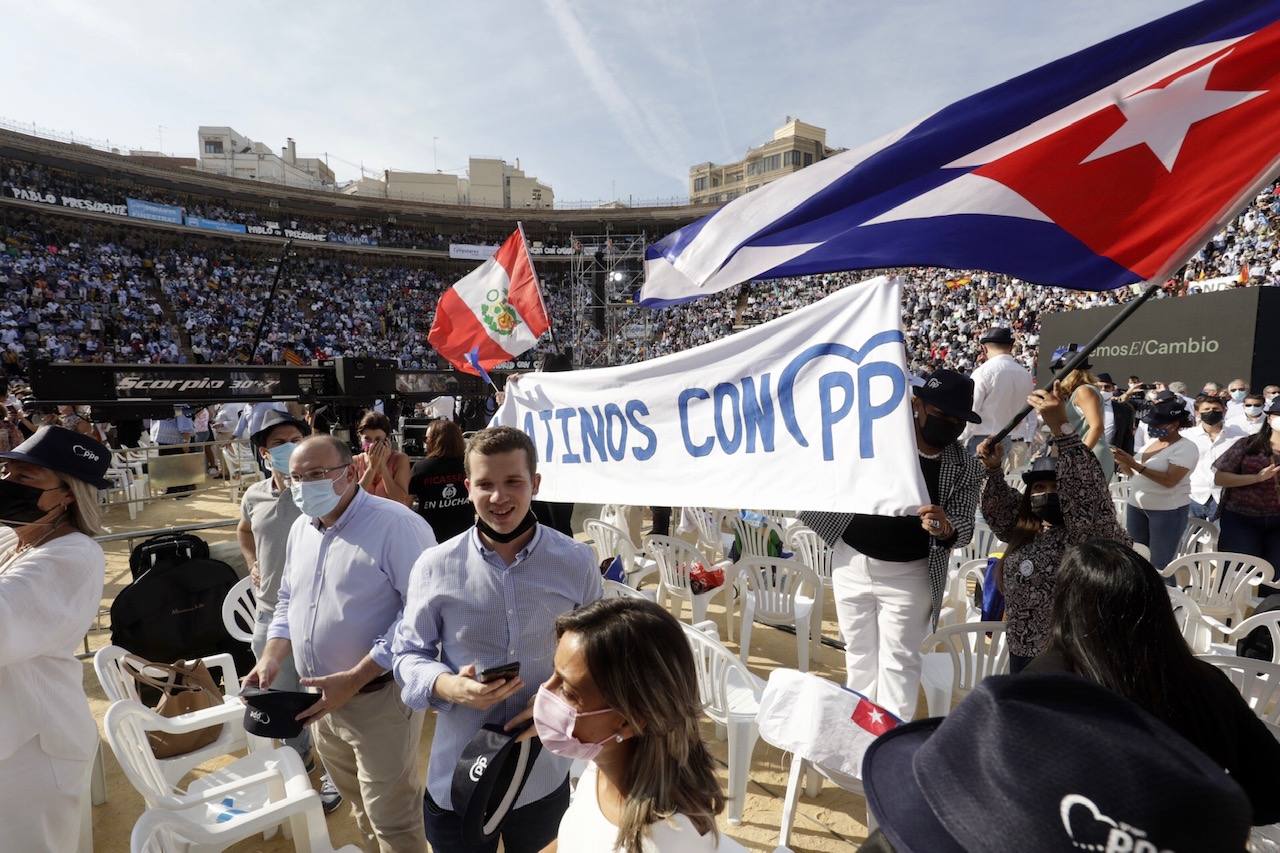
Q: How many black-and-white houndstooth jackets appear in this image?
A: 1